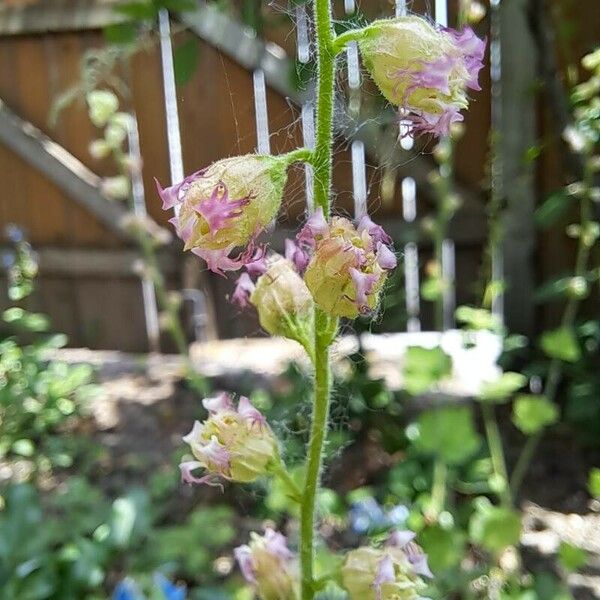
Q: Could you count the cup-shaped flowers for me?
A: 7